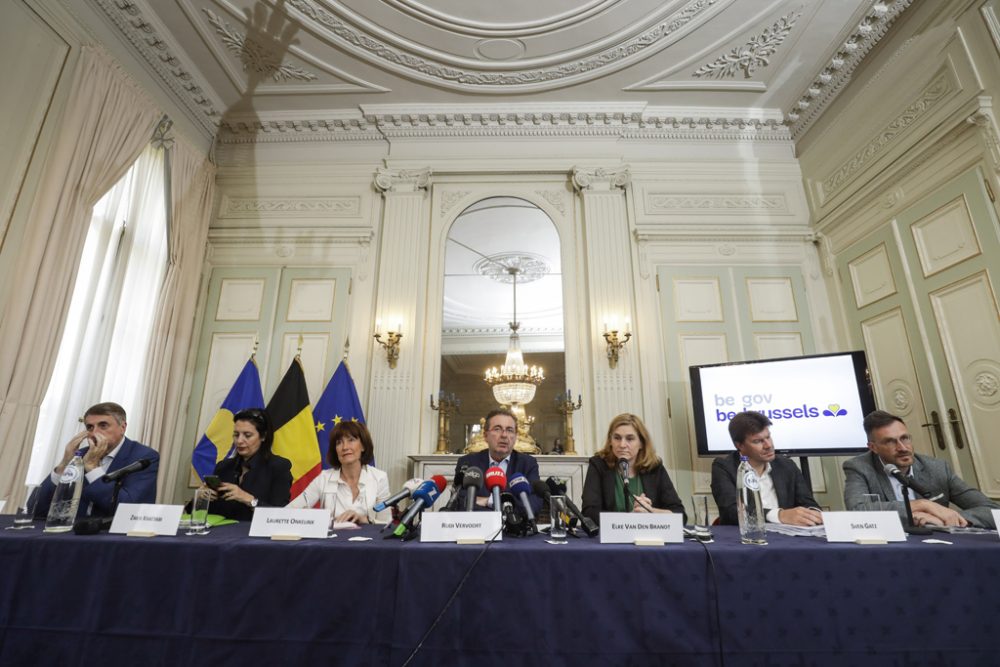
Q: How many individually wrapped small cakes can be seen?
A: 0